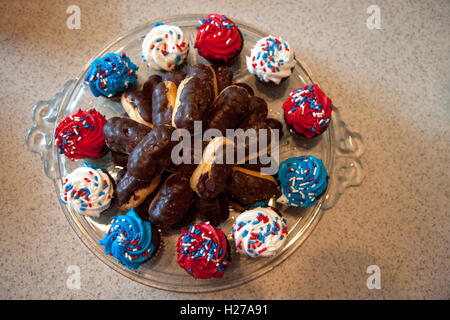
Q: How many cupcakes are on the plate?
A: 11